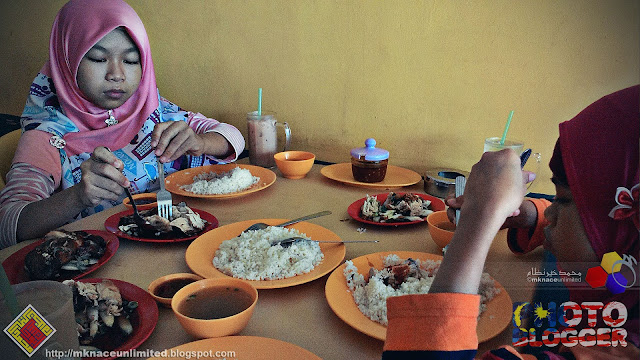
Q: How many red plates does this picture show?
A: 4